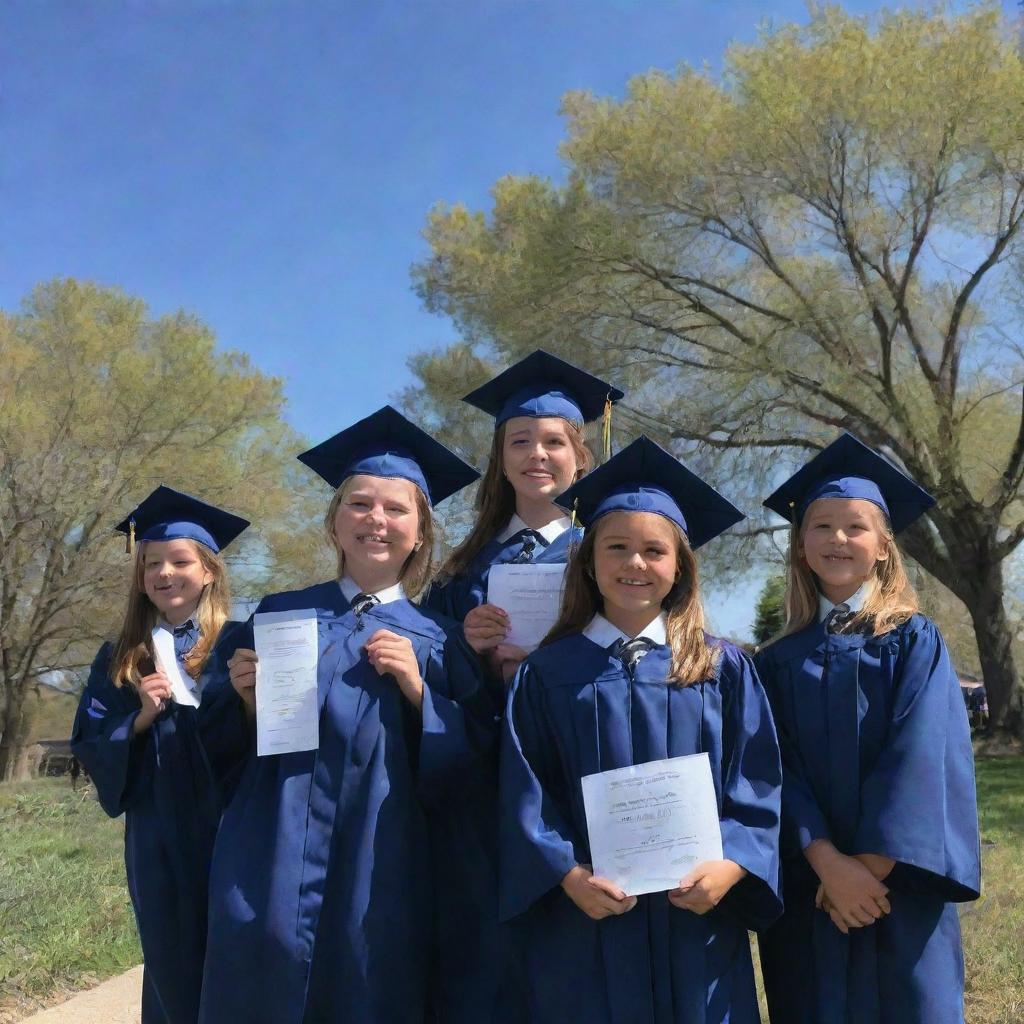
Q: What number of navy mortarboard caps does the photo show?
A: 5